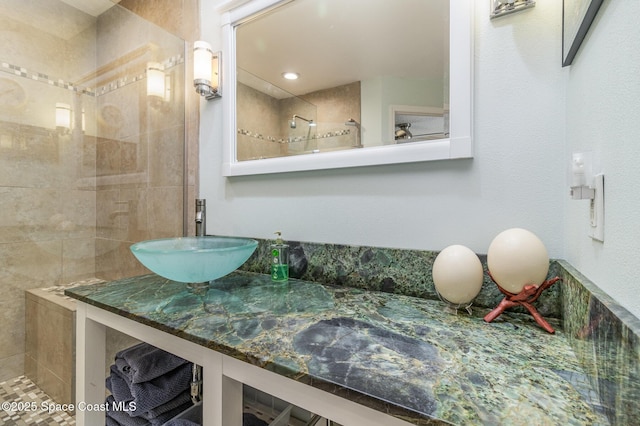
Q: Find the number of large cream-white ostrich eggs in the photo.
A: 2